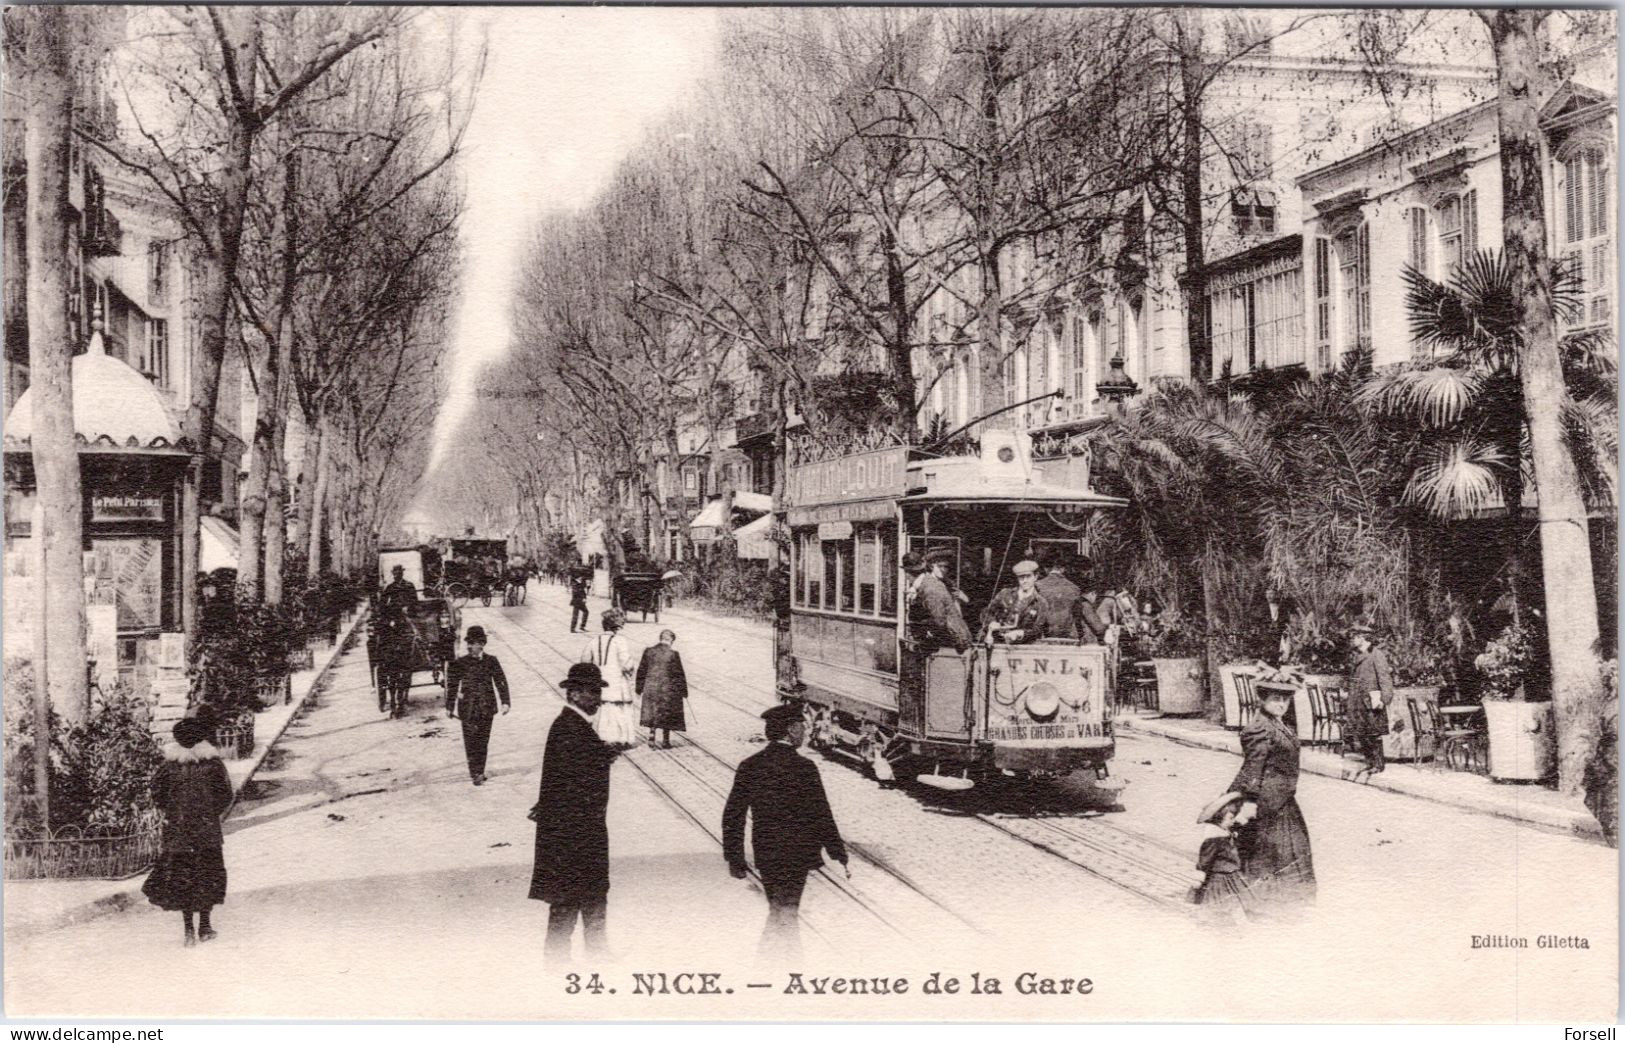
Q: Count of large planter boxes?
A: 5